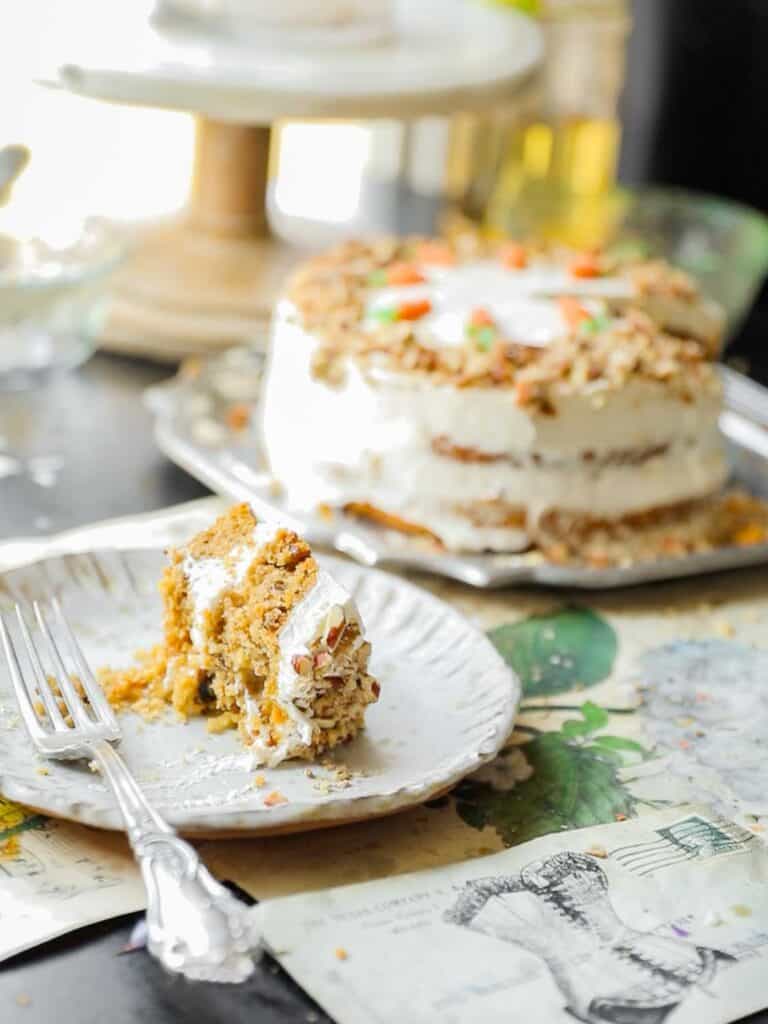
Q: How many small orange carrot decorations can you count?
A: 7